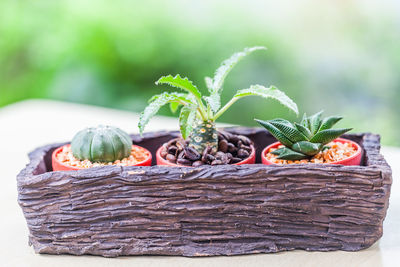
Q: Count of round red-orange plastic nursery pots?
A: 3